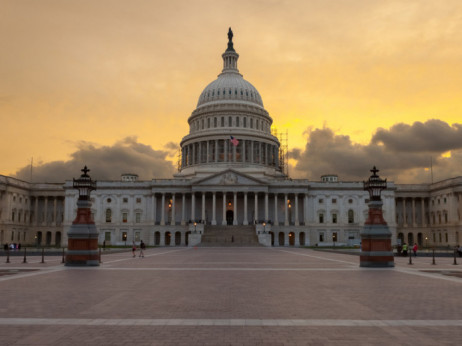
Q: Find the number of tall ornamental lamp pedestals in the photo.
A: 2